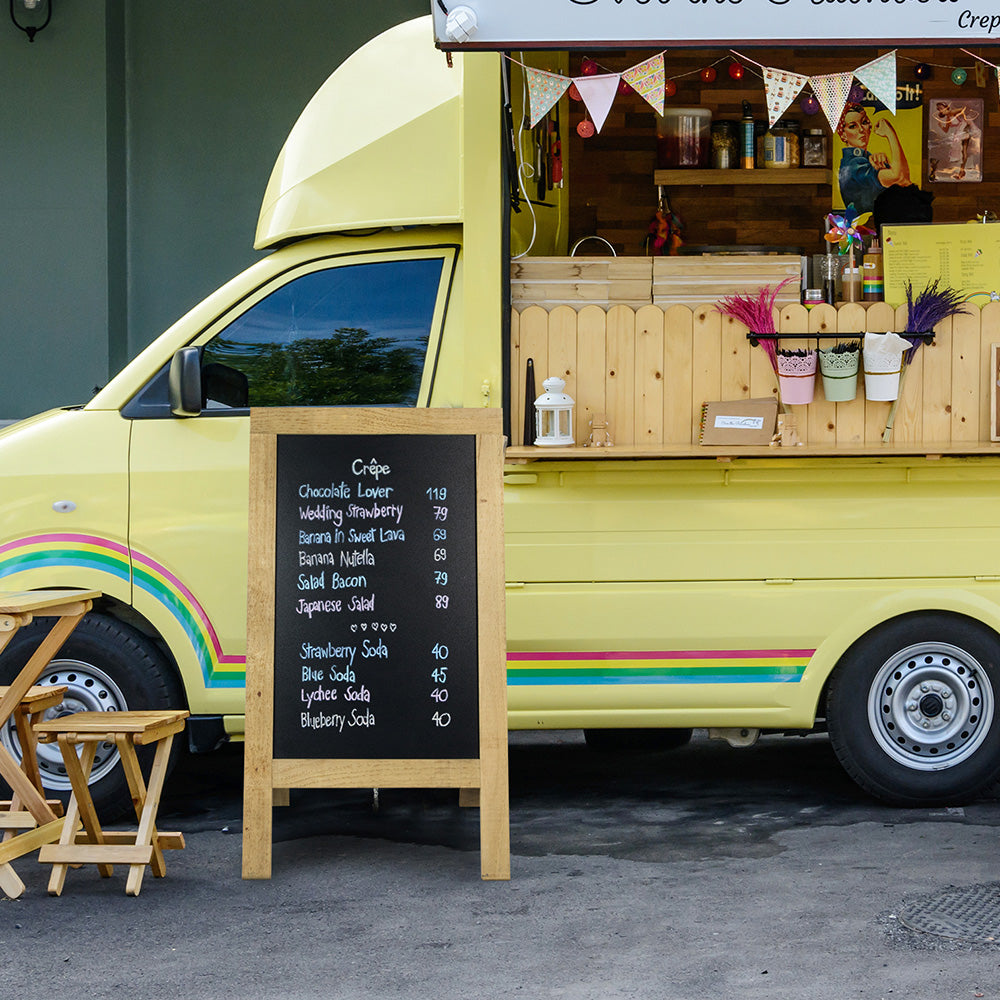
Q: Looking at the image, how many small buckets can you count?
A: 3